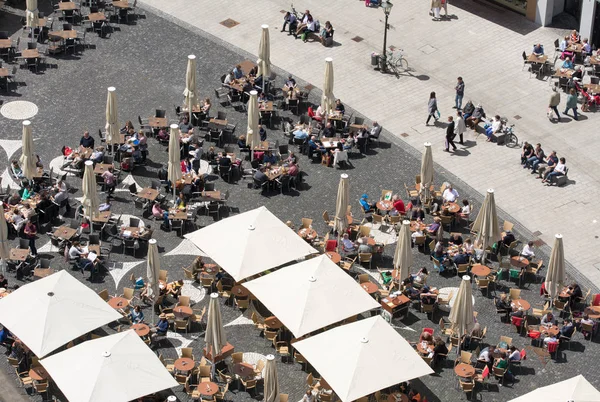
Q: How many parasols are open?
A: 6